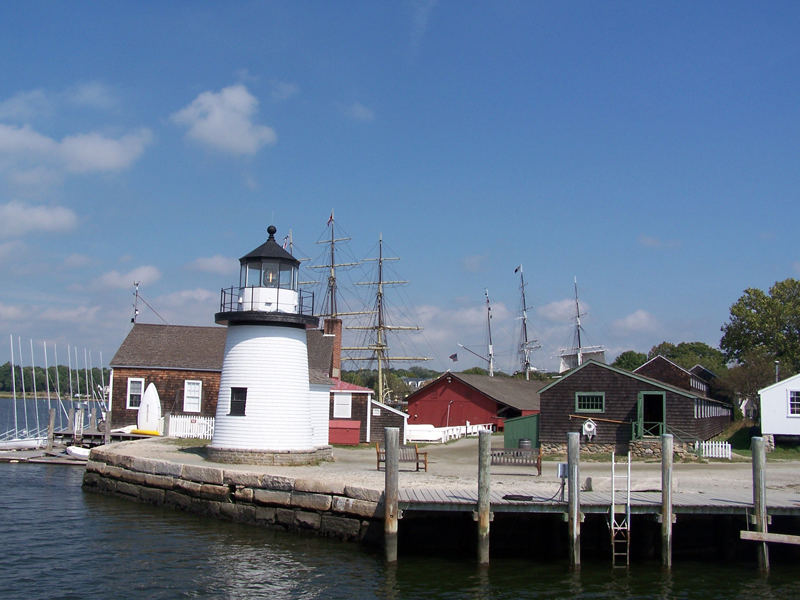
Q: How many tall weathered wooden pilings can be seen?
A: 5